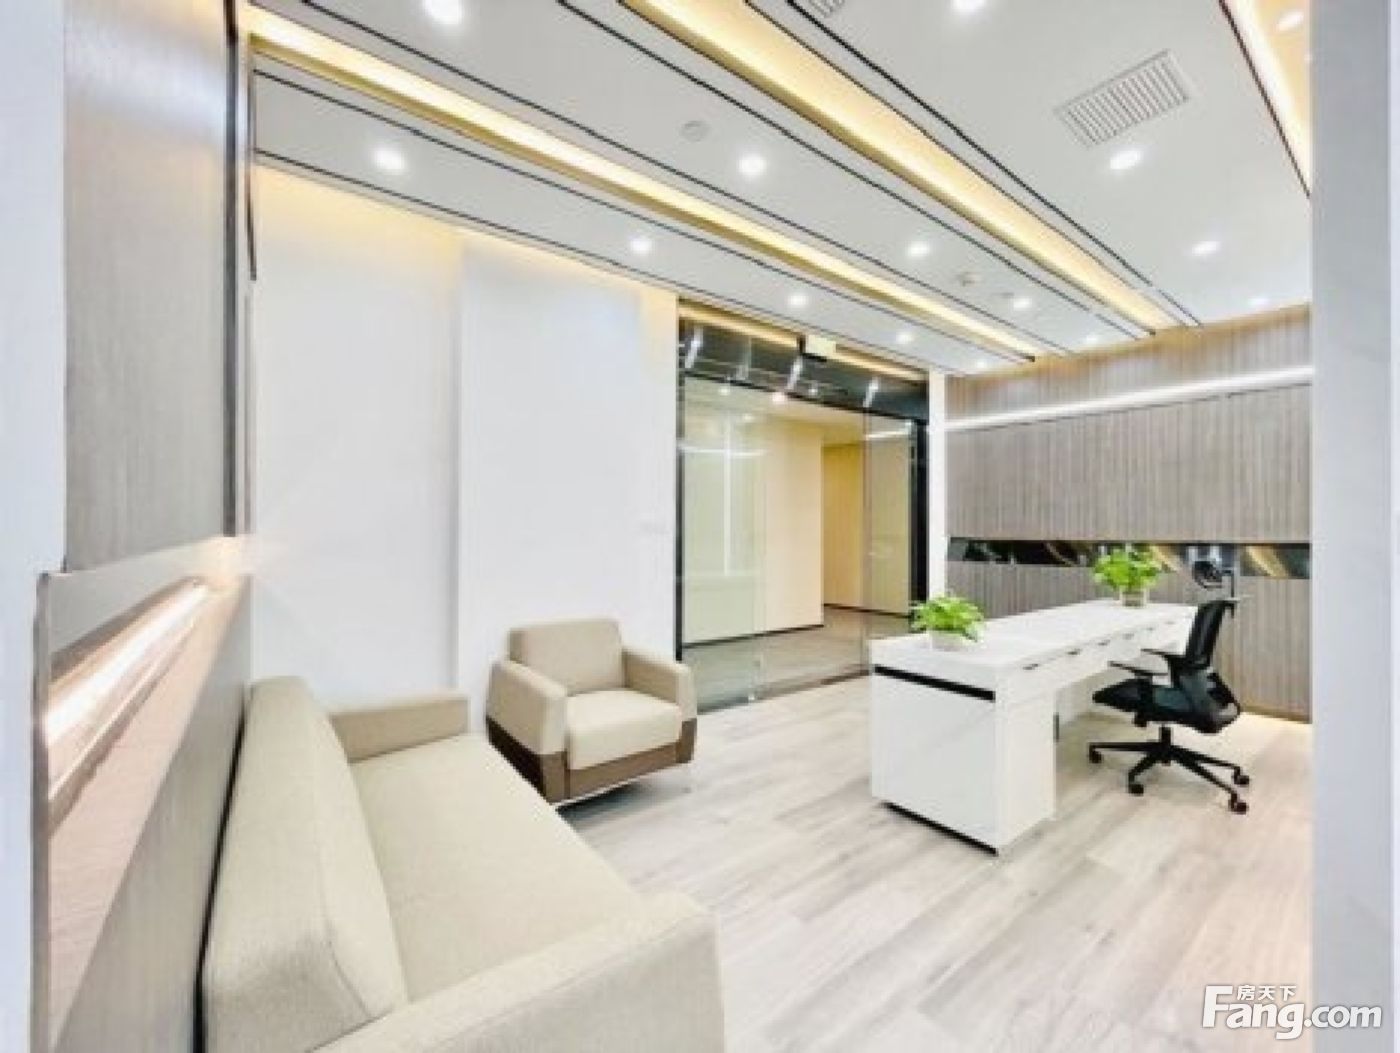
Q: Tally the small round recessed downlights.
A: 15